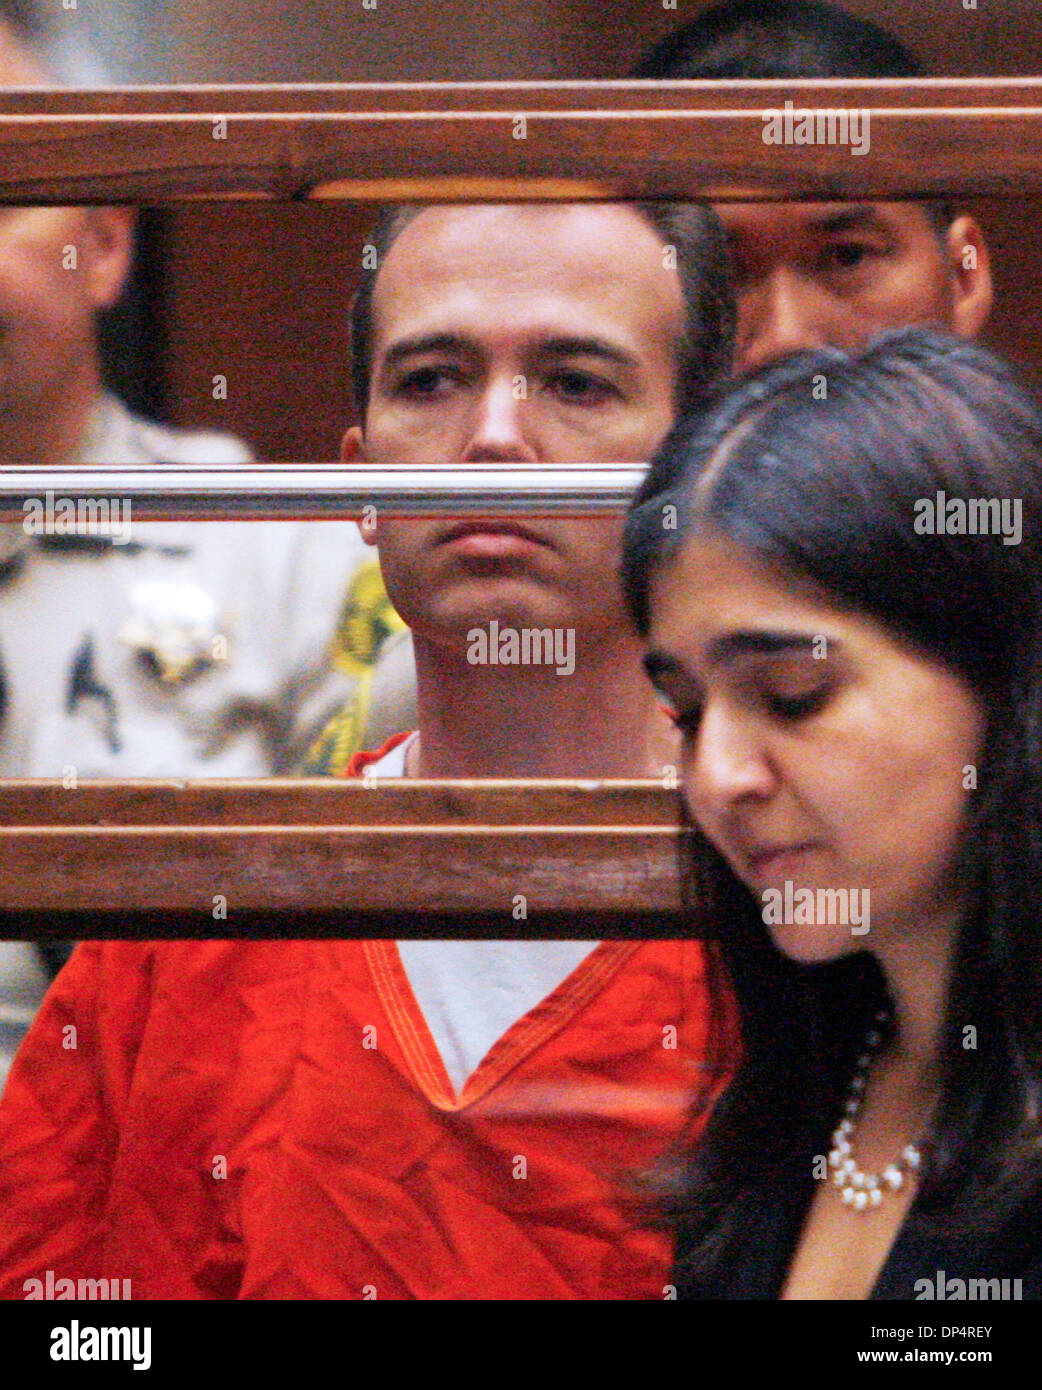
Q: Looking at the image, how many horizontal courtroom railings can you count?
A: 3